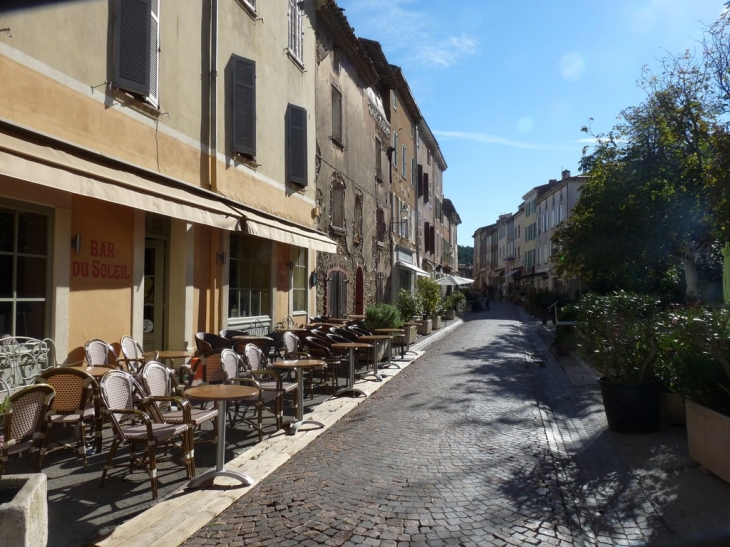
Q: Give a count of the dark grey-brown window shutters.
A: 3